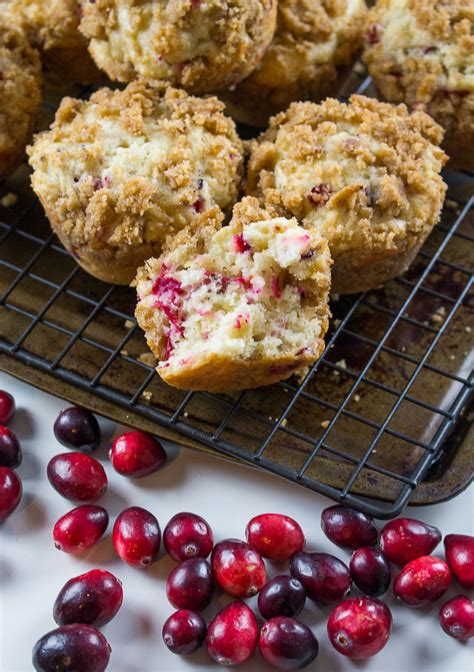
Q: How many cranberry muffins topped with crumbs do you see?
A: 8